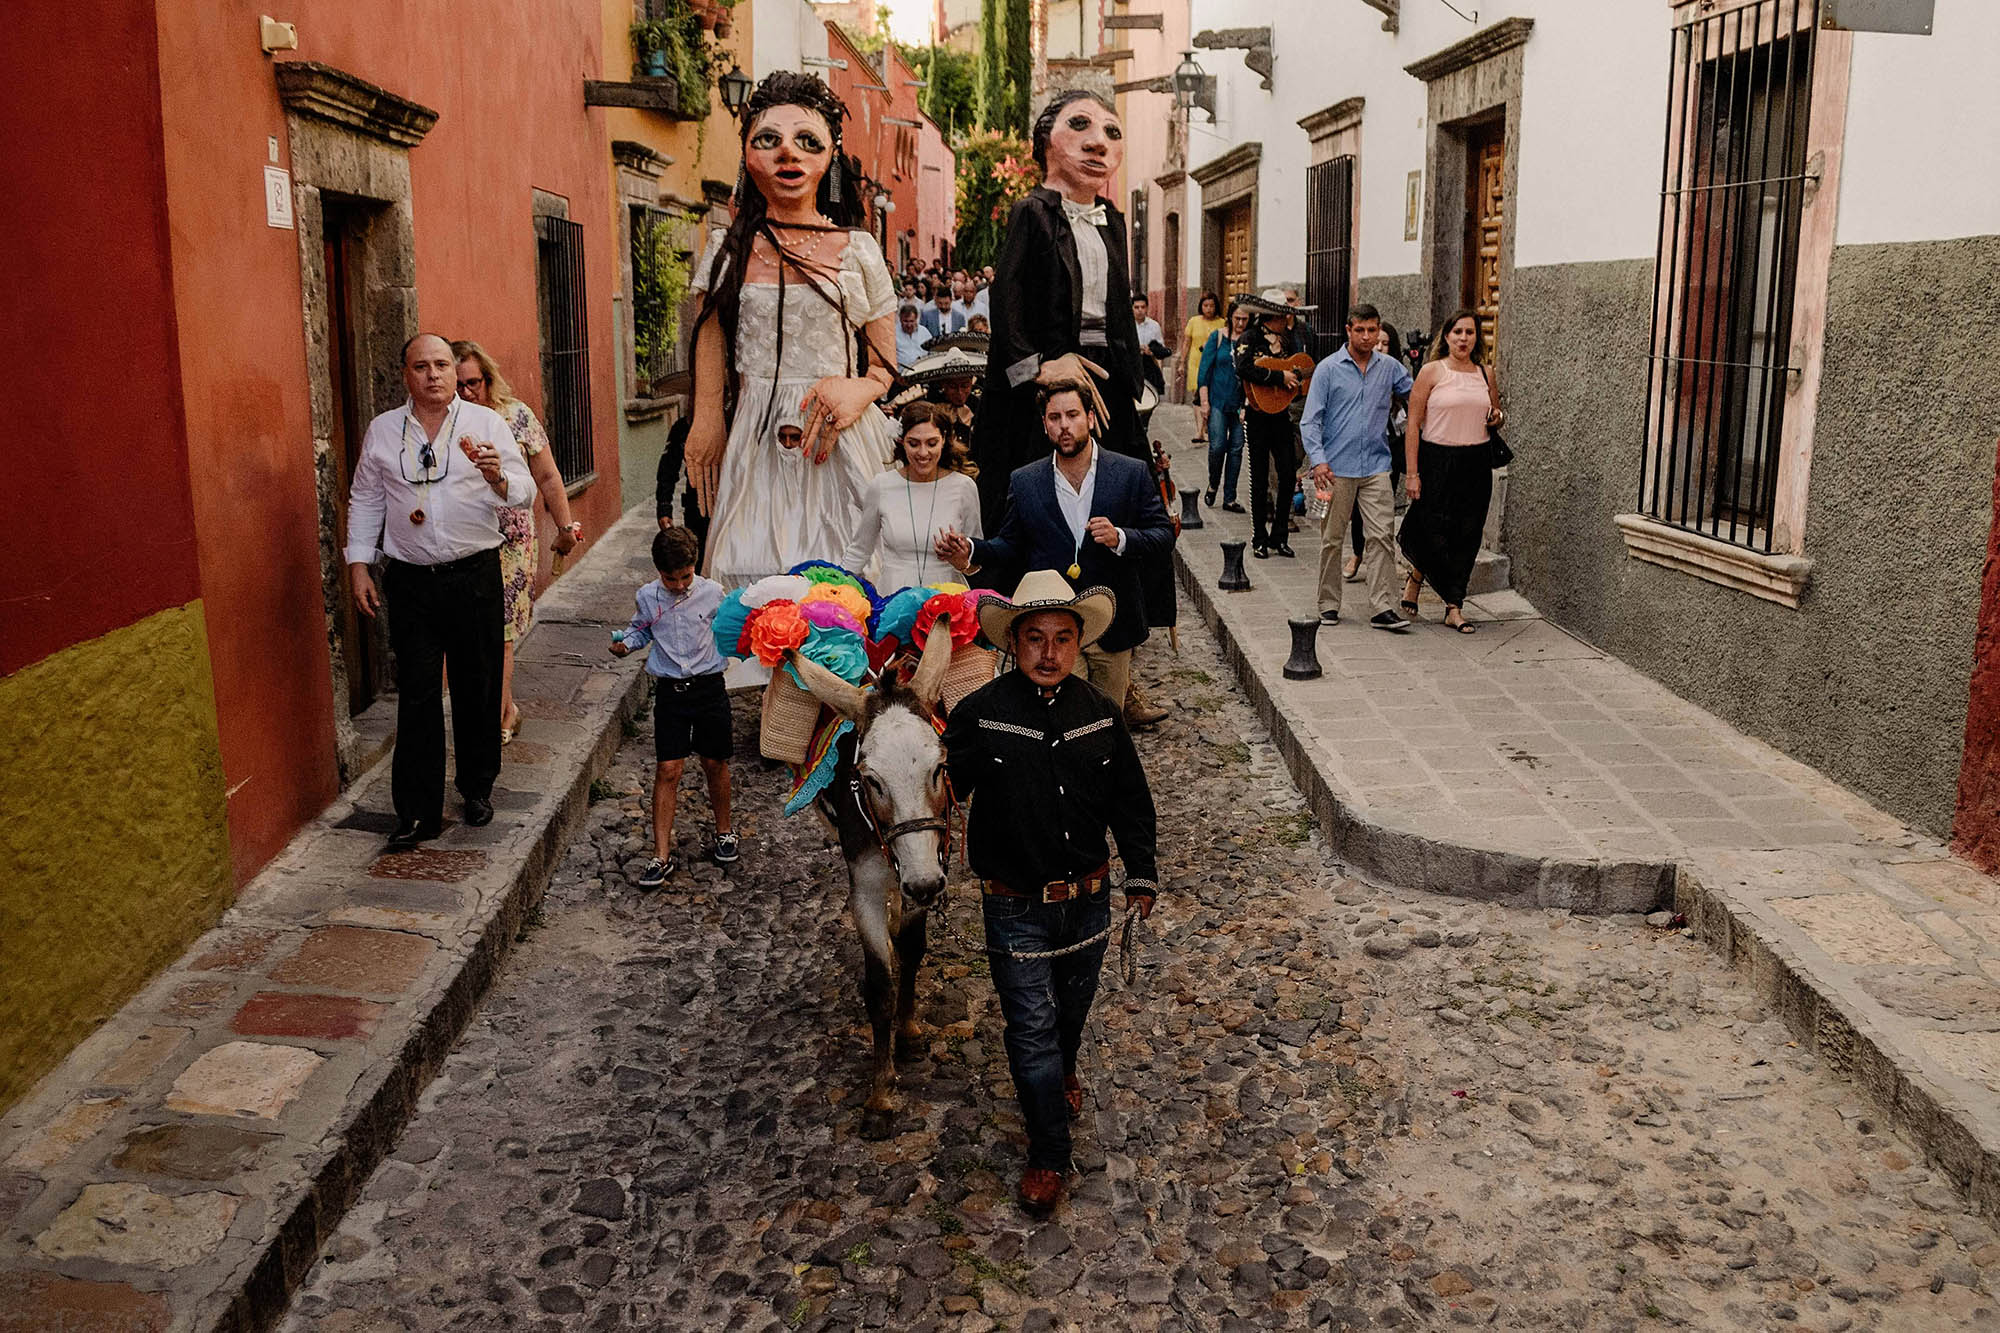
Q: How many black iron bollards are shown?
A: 3